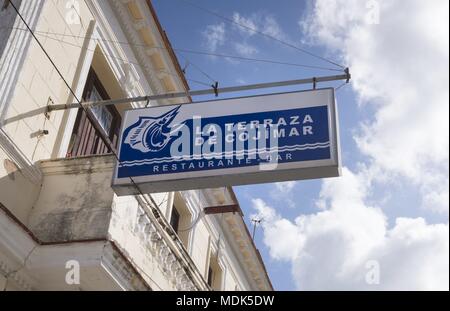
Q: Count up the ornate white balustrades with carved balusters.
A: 1